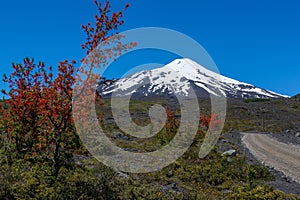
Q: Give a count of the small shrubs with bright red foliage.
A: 2